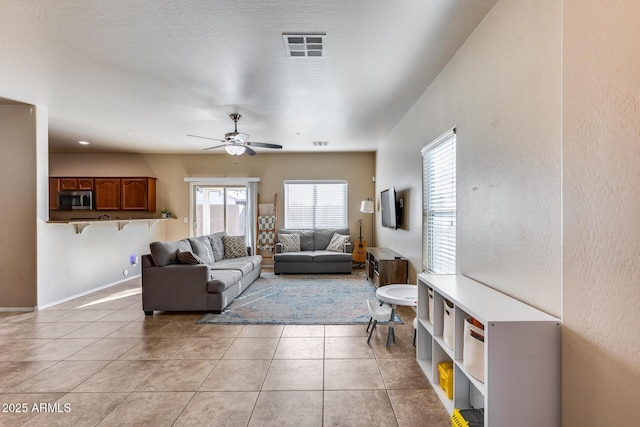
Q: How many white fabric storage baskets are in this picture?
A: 3